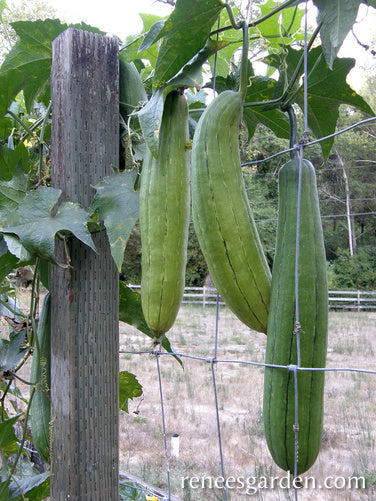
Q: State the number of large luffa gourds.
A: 3